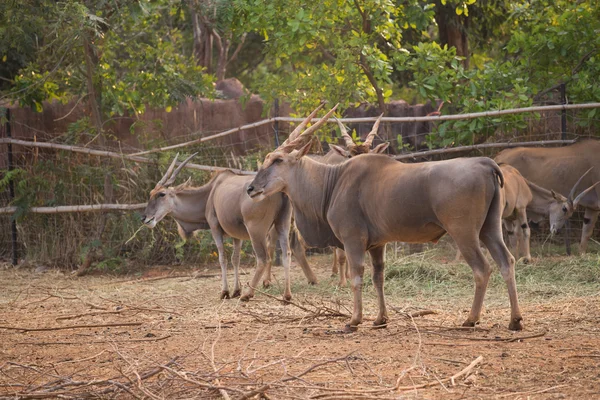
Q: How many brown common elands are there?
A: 5